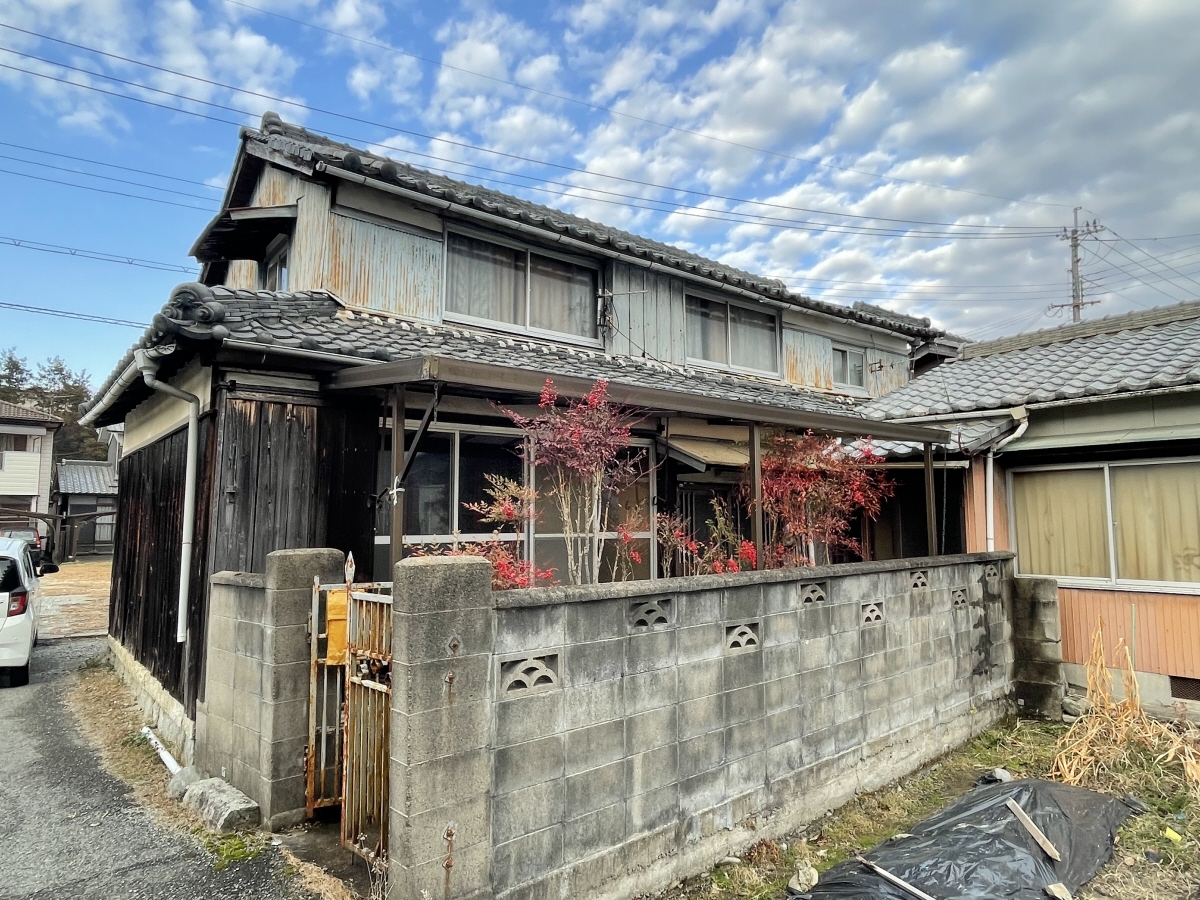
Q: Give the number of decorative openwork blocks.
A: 8